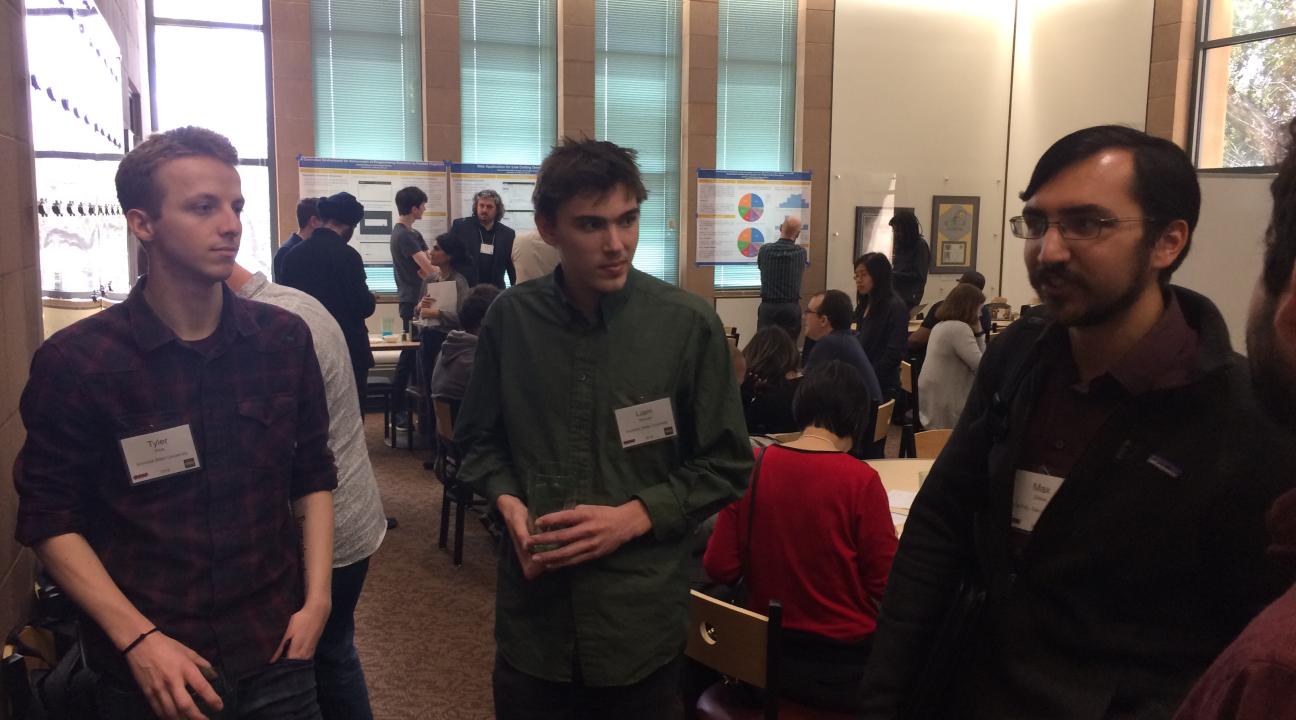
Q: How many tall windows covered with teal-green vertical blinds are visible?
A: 4